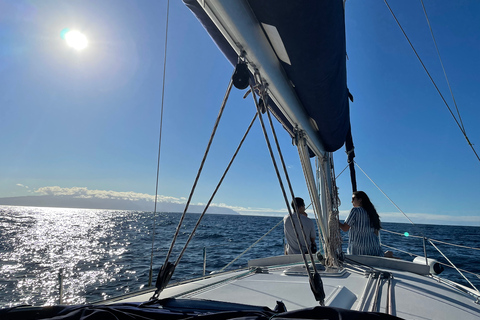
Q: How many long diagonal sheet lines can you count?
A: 4